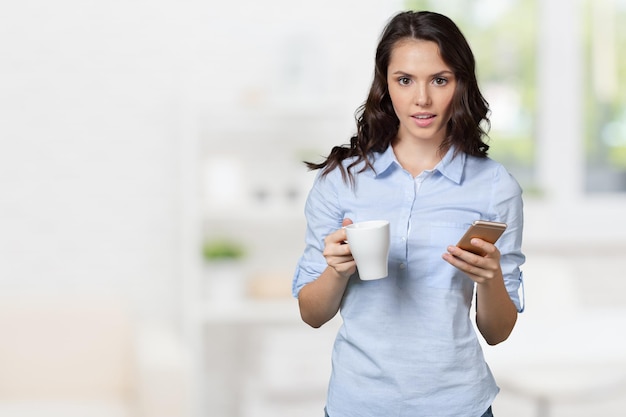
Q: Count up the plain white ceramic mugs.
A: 1